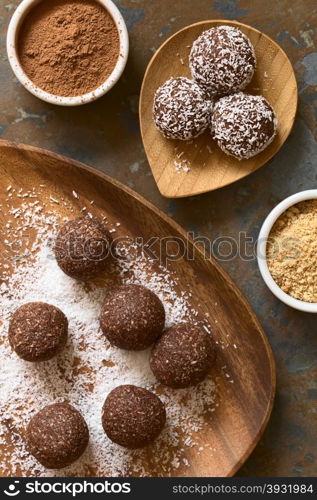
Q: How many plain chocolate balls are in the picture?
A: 6